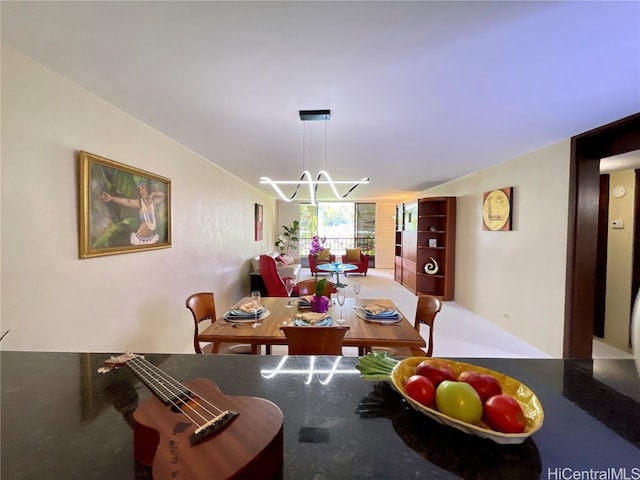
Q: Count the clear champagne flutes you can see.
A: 4